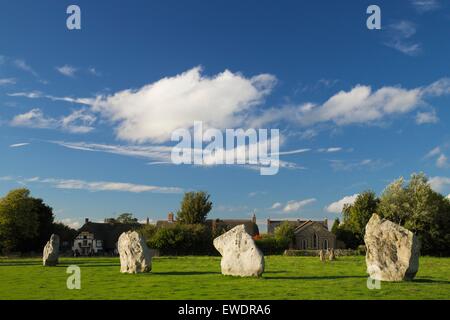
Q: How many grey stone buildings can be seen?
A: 1